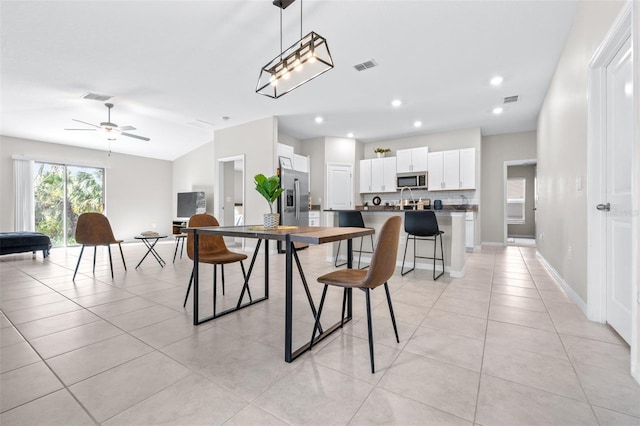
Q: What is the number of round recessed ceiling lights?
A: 6